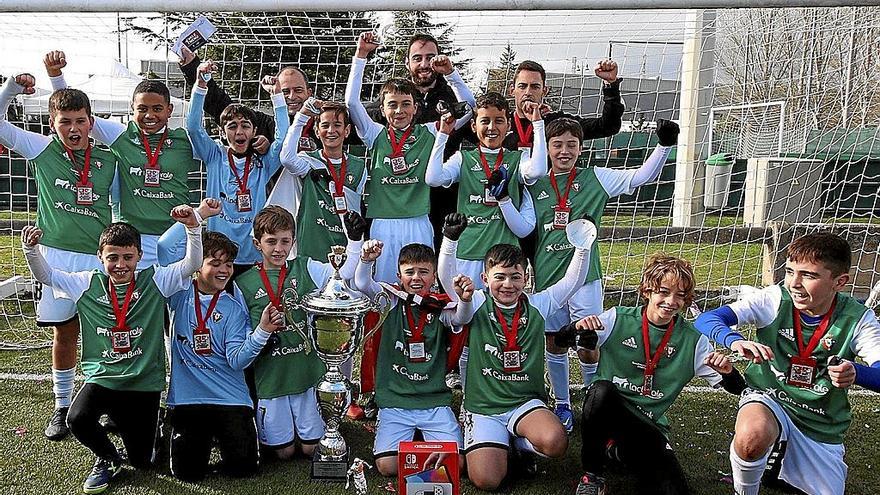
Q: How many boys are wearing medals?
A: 14